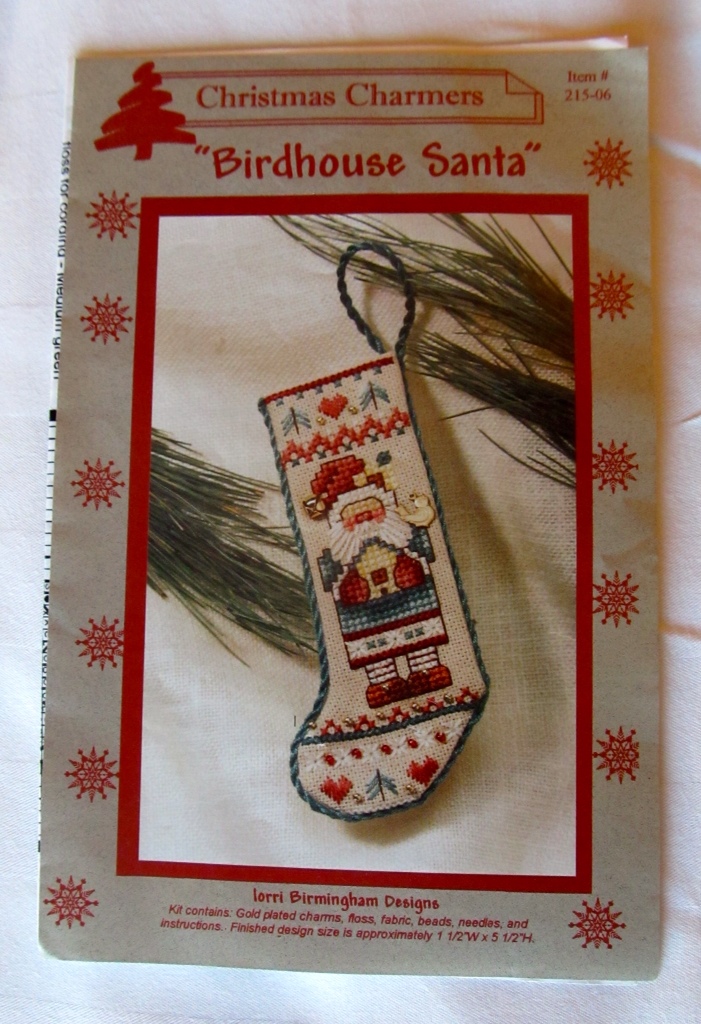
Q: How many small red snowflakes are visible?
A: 12